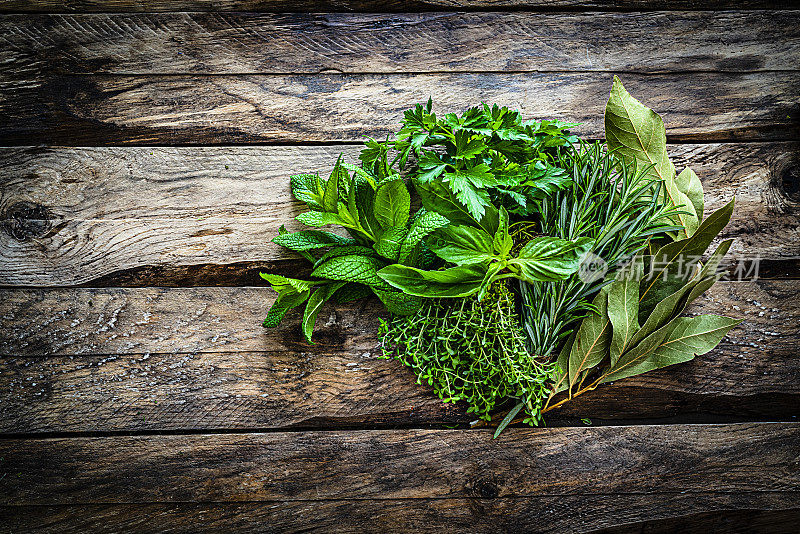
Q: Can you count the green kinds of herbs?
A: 6